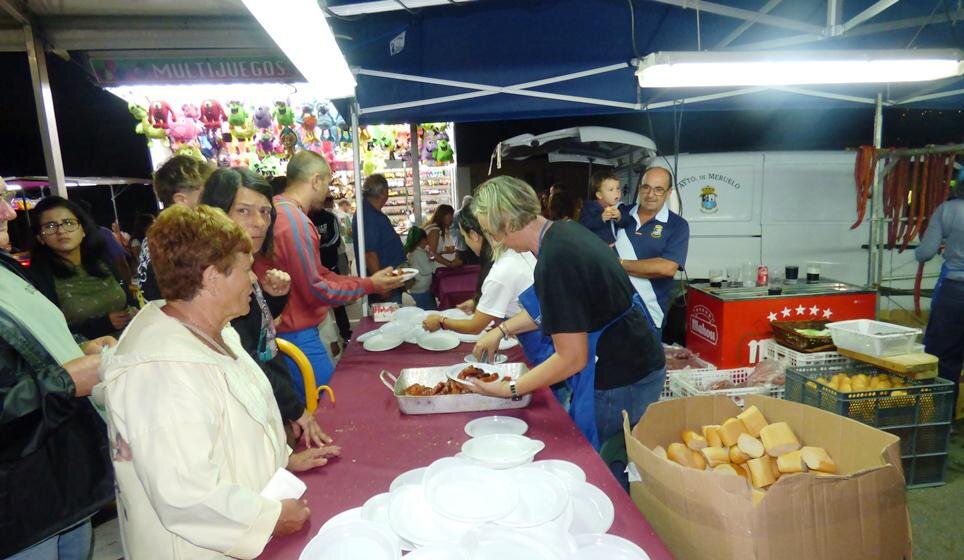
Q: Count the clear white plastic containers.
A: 1